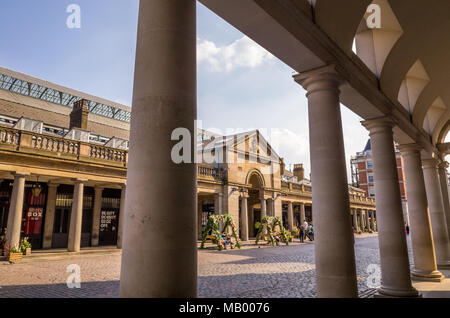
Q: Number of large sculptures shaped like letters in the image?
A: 2